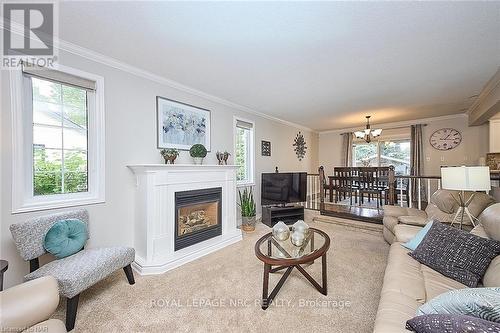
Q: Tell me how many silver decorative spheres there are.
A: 3